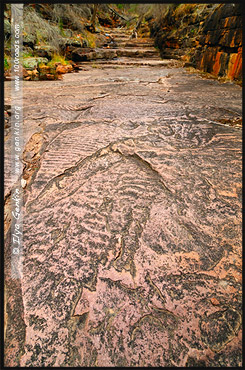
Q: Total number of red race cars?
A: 0